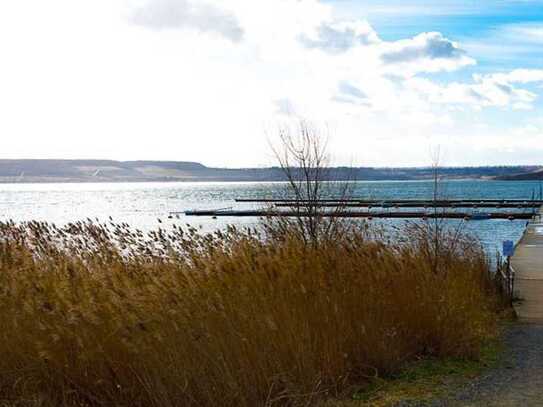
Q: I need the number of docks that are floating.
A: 3